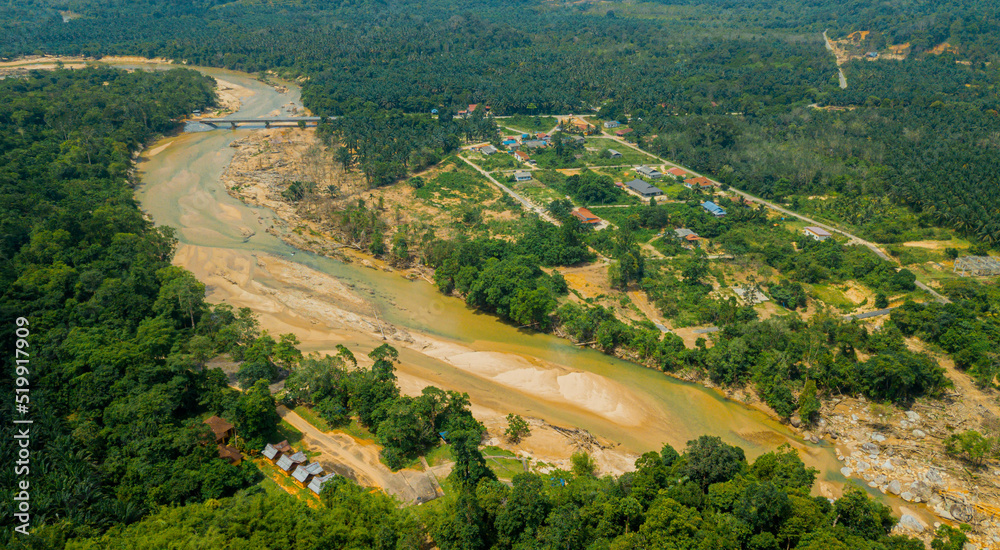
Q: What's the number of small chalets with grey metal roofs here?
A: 4